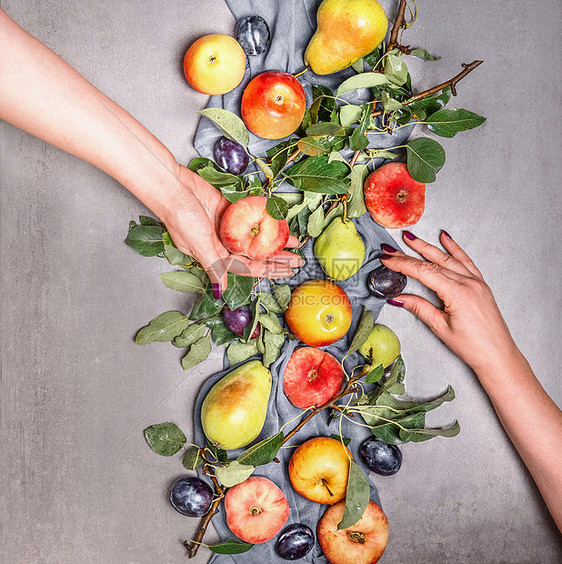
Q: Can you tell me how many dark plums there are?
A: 7